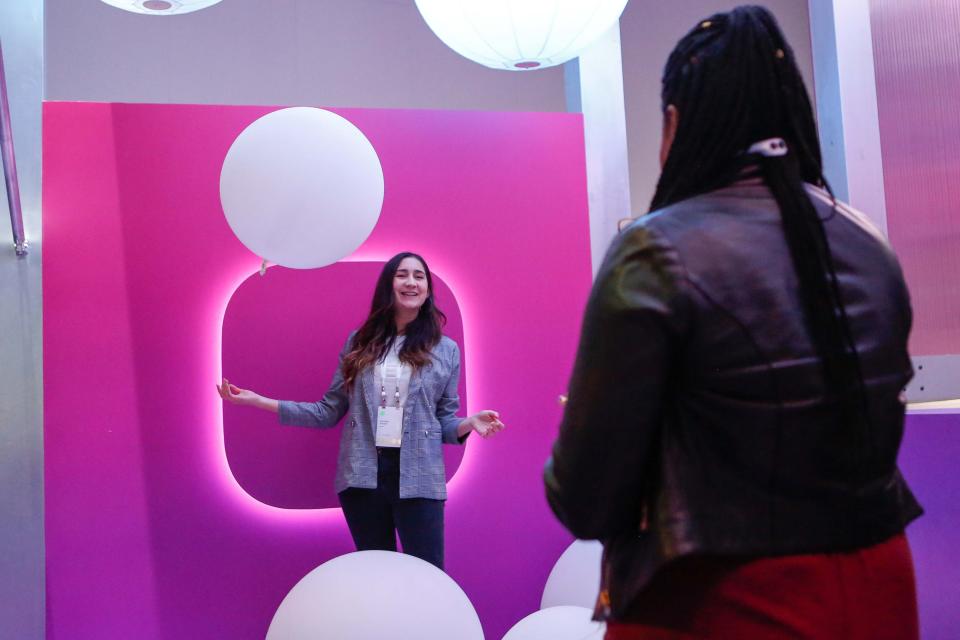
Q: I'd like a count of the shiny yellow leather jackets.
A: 0